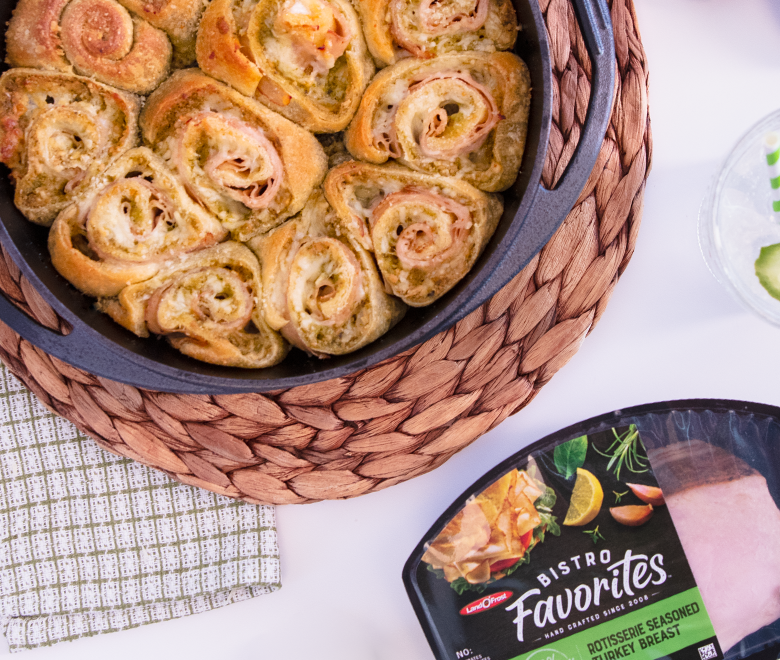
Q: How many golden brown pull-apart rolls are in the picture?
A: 11